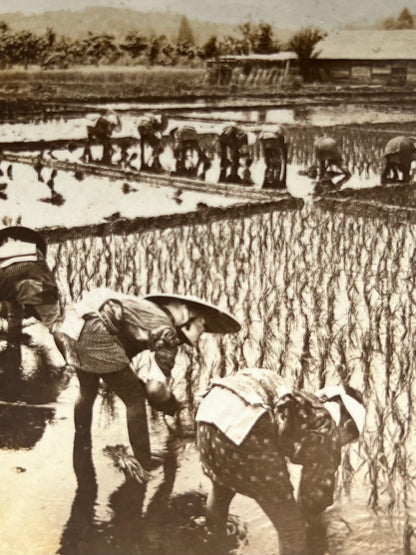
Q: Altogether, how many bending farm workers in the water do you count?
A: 10